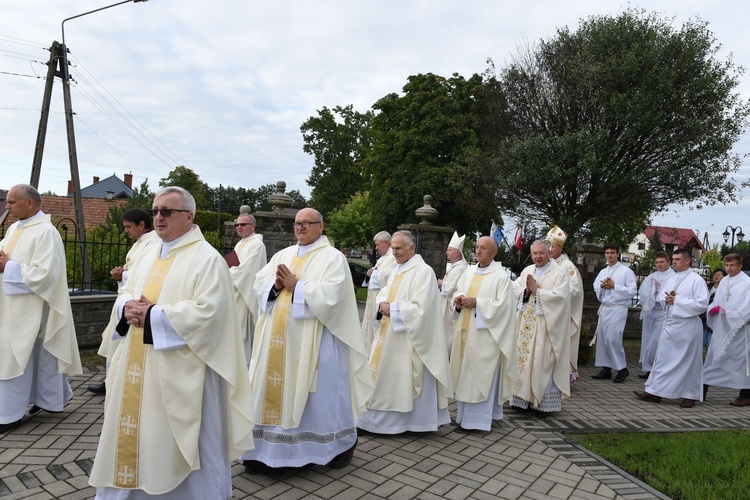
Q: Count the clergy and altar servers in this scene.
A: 15